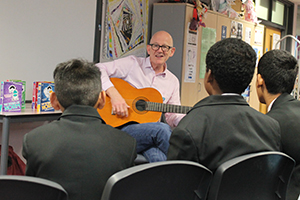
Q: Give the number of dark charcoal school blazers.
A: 3